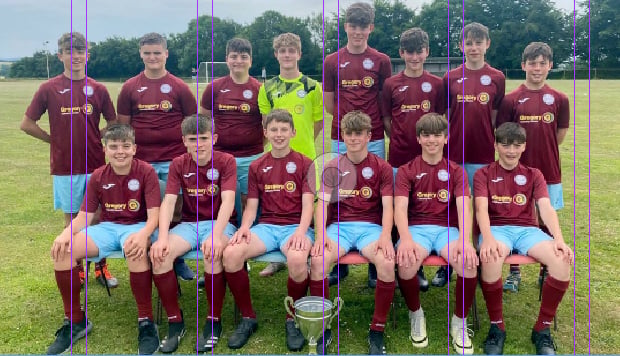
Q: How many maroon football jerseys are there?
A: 13